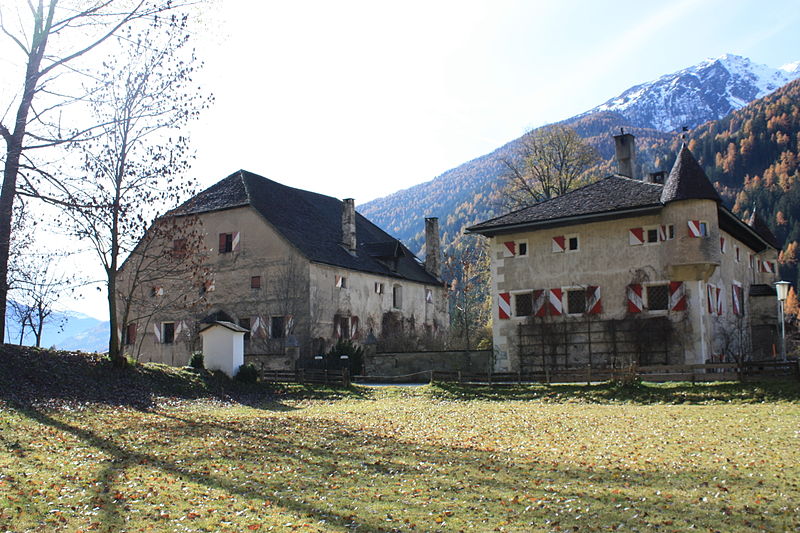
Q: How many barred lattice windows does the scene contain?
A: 3